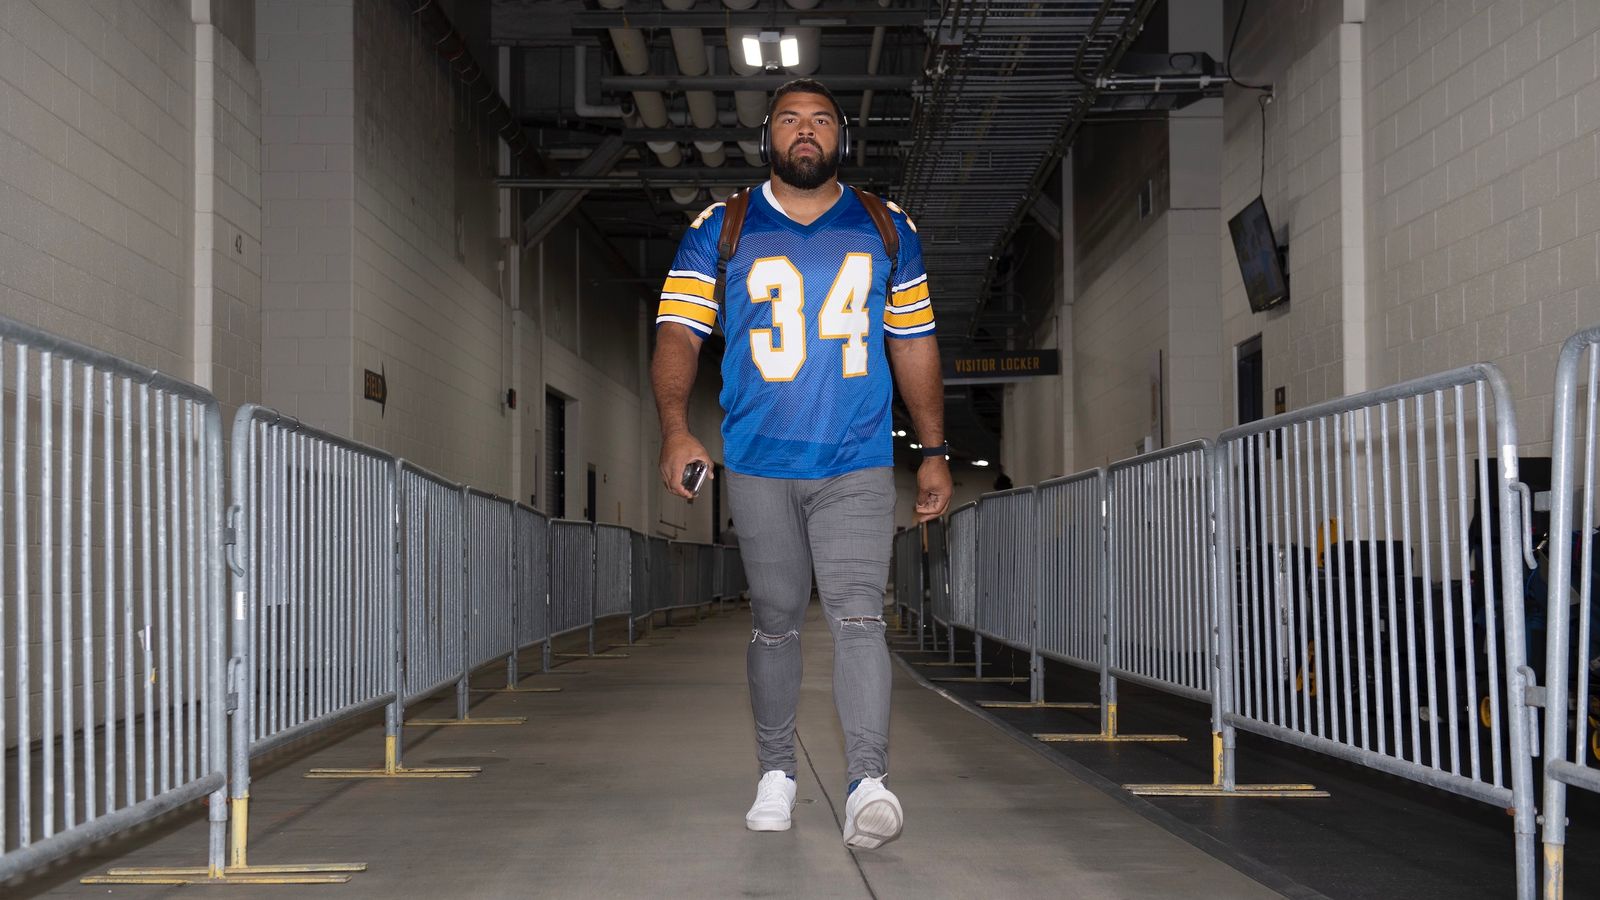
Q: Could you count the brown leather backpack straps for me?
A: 2